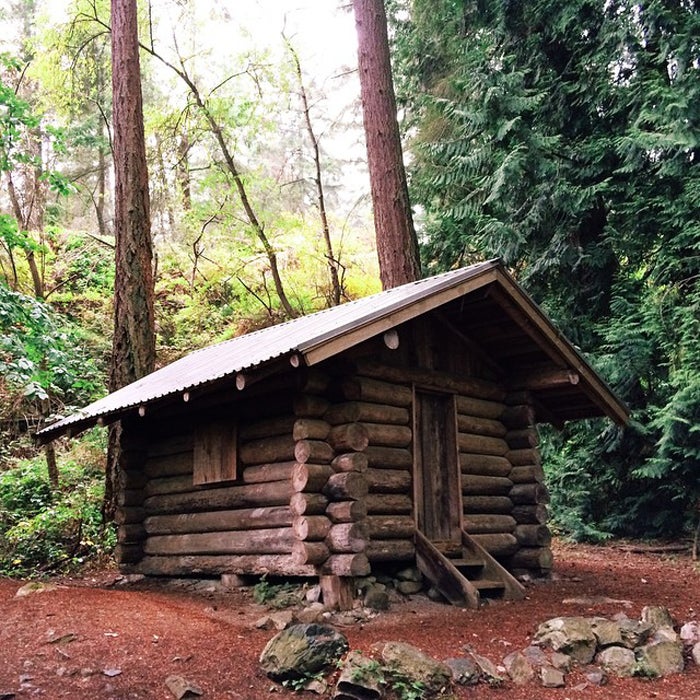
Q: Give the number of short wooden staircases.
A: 1